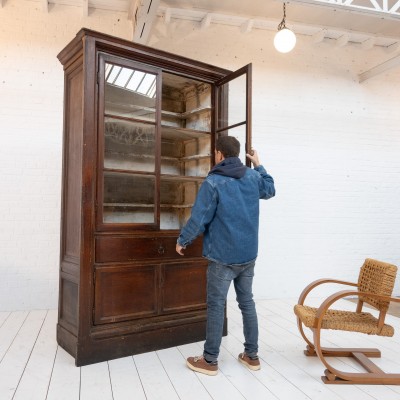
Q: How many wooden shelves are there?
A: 5